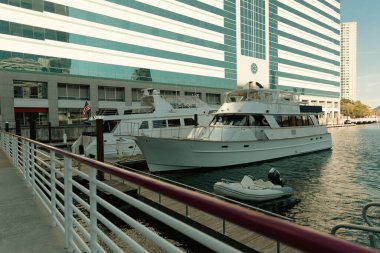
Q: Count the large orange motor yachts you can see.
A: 0